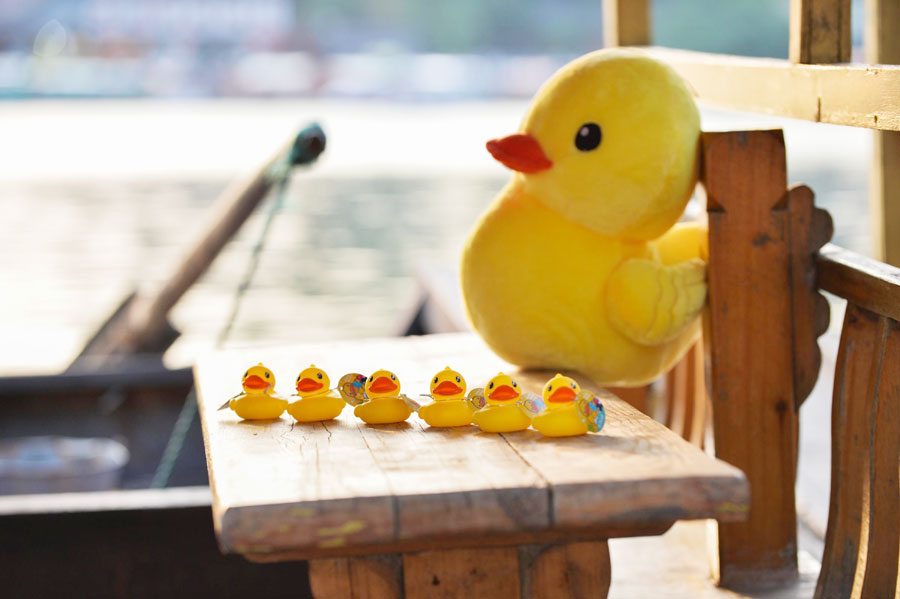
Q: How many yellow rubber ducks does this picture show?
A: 6